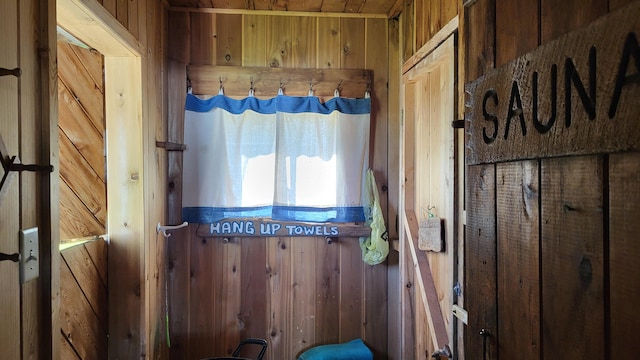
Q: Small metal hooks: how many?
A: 7